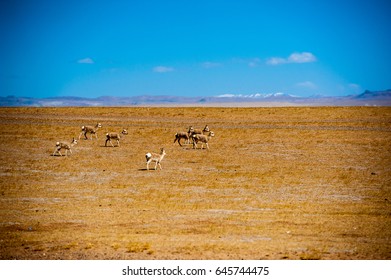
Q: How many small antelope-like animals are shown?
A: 7